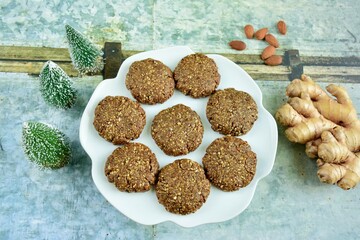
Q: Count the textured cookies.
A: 8